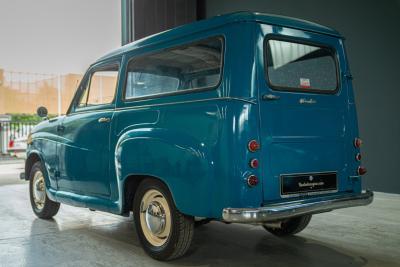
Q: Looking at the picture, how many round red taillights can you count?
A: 6